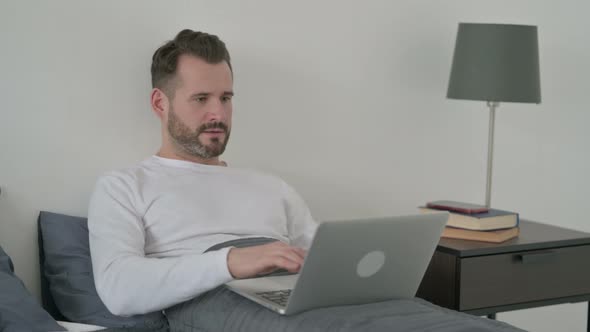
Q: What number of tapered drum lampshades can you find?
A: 1